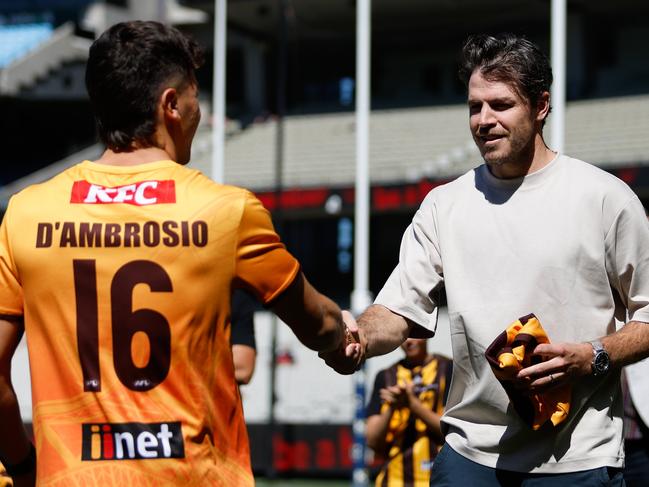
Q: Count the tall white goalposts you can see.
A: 3